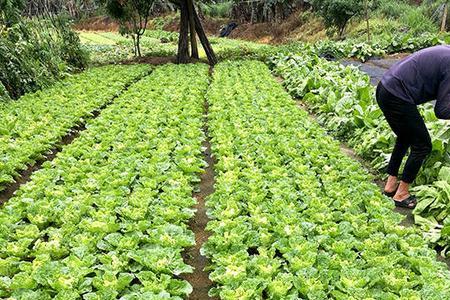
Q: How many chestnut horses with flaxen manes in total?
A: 0